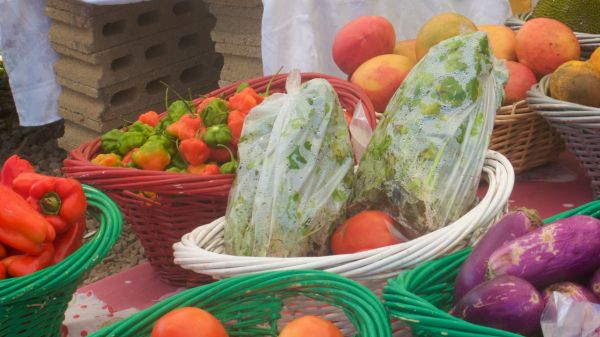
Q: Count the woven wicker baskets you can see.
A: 8